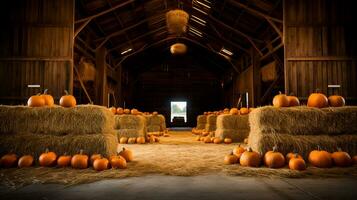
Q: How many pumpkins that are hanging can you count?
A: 2